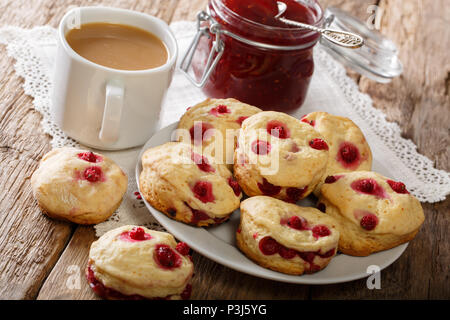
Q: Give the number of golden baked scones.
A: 8